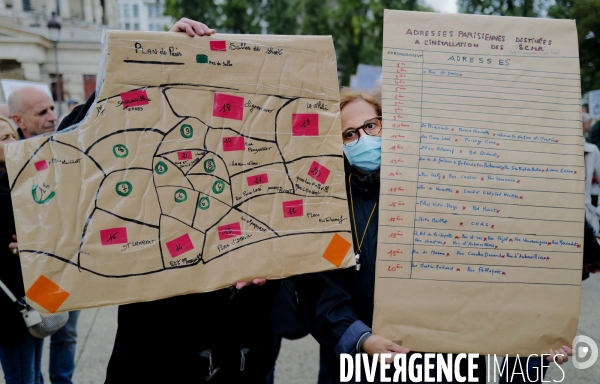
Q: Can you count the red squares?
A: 13